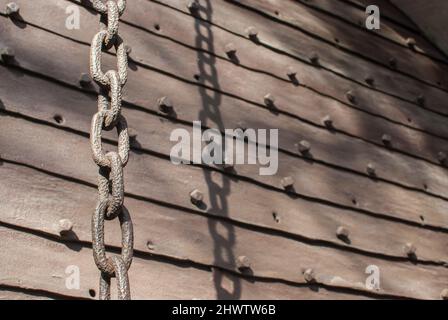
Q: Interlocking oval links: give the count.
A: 8